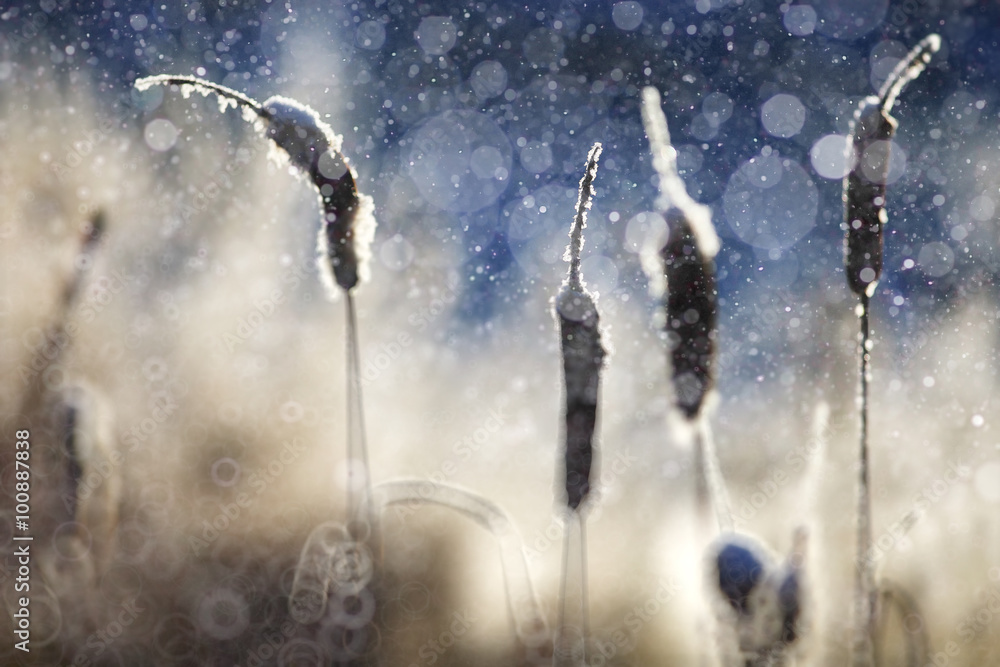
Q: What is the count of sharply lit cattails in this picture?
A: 4